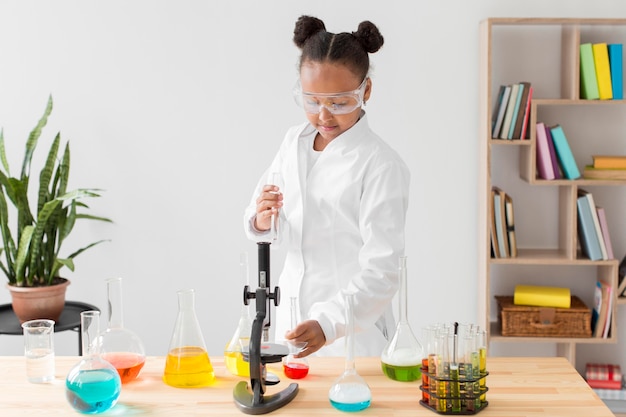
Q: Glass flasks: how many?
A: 7